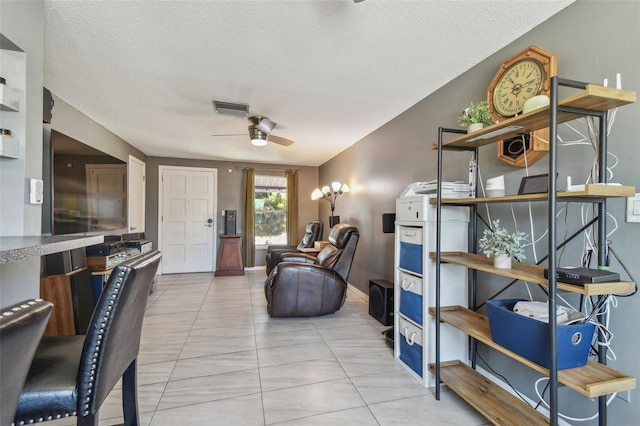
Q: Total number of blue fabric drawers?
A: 3